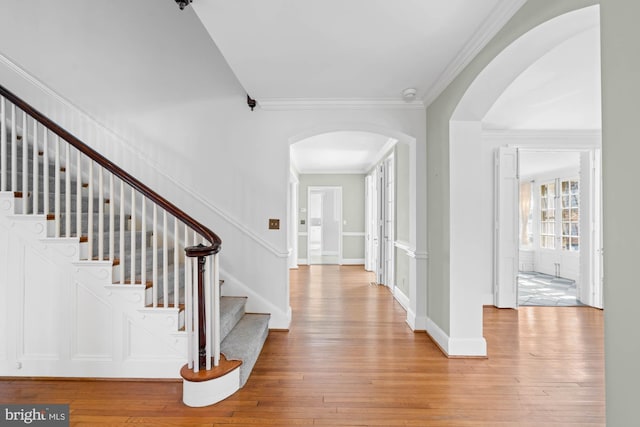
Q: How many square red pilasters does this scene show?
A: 0